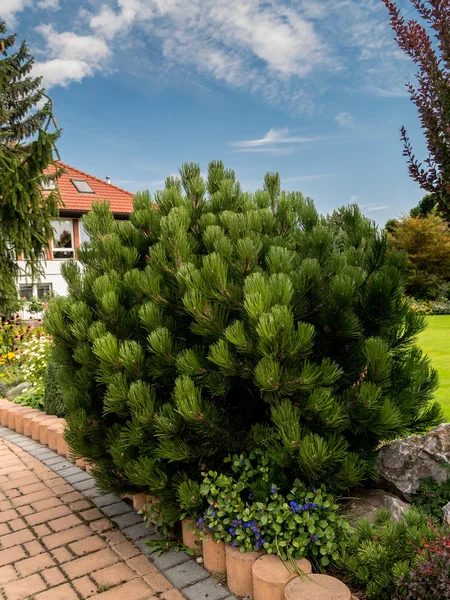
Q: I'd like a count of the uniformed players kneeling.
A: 0